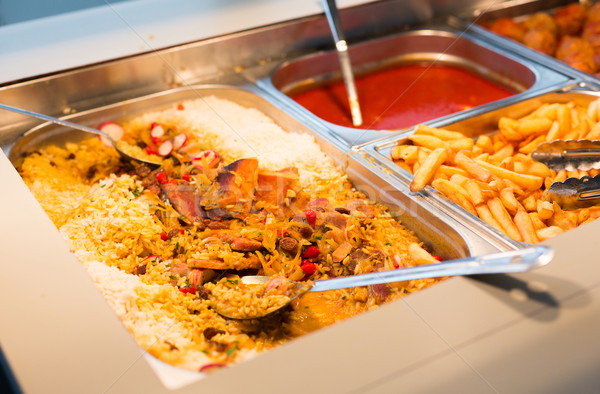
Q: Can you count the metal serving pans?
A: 4